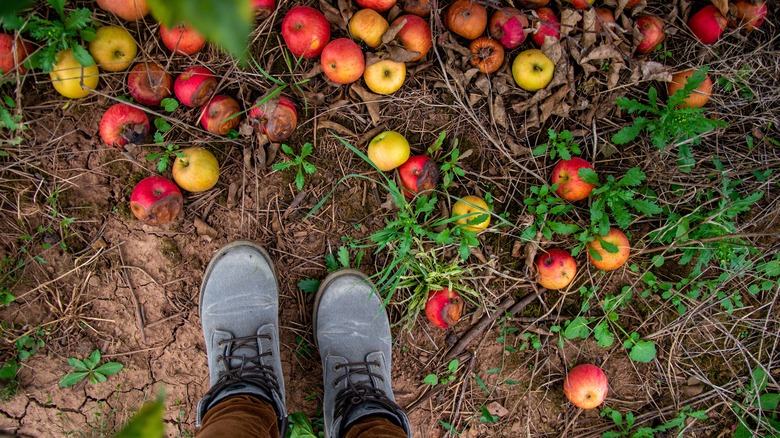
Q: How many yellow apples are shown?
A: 8